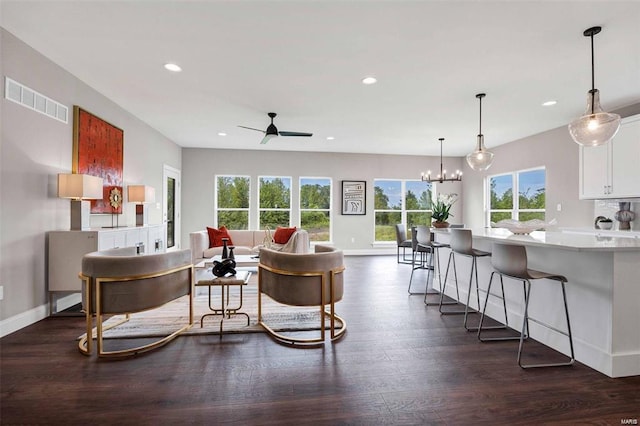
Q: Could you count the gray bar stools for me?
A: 3